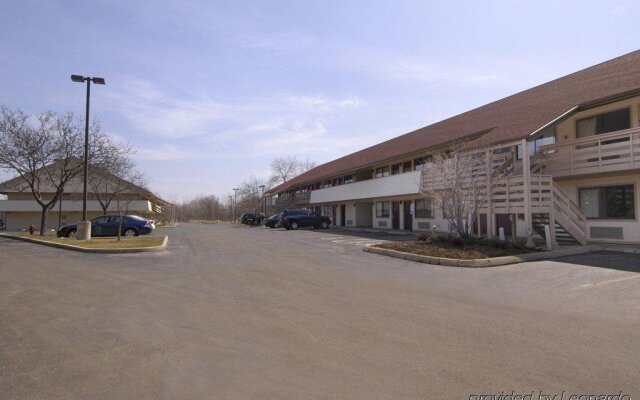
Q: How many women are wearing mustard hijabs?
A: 0